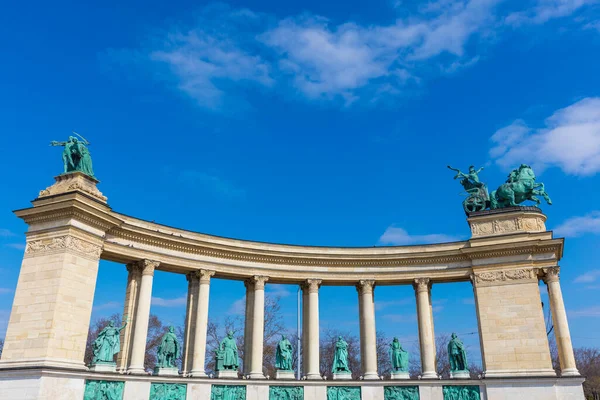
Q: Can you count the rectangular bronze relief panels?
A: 7